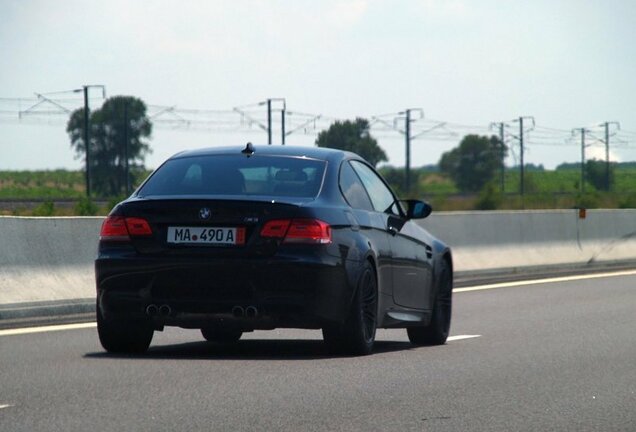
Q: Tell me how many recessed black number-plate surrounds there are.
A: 1